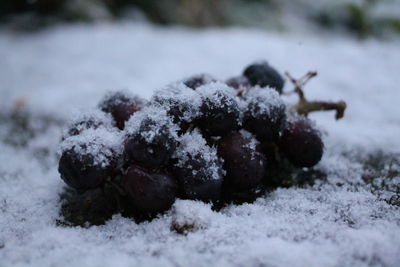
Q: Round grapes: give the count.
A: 14